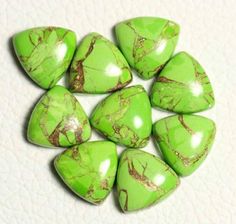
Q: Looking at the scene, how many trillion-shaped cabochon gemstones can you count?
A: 9